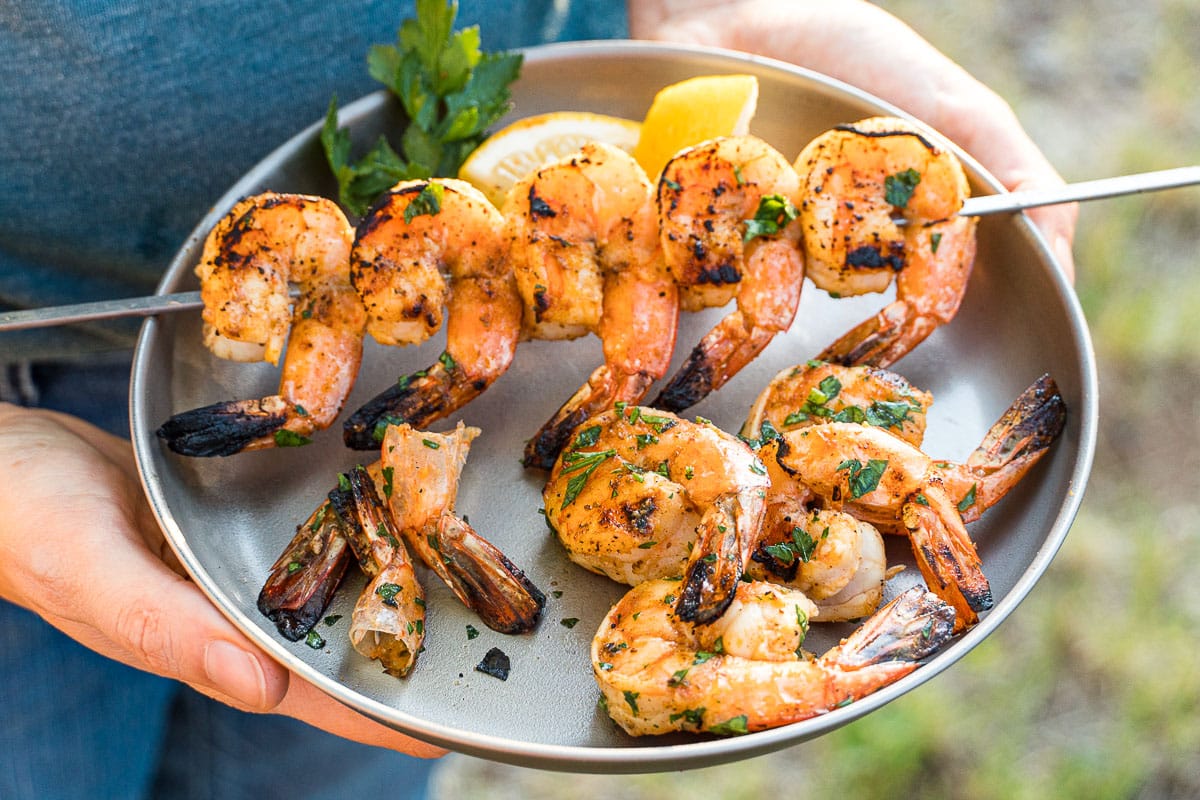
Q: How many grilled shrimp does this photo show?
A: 9